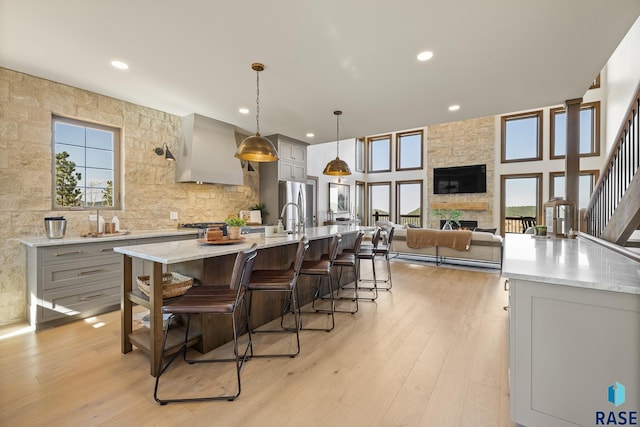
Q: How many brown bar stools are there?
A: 6